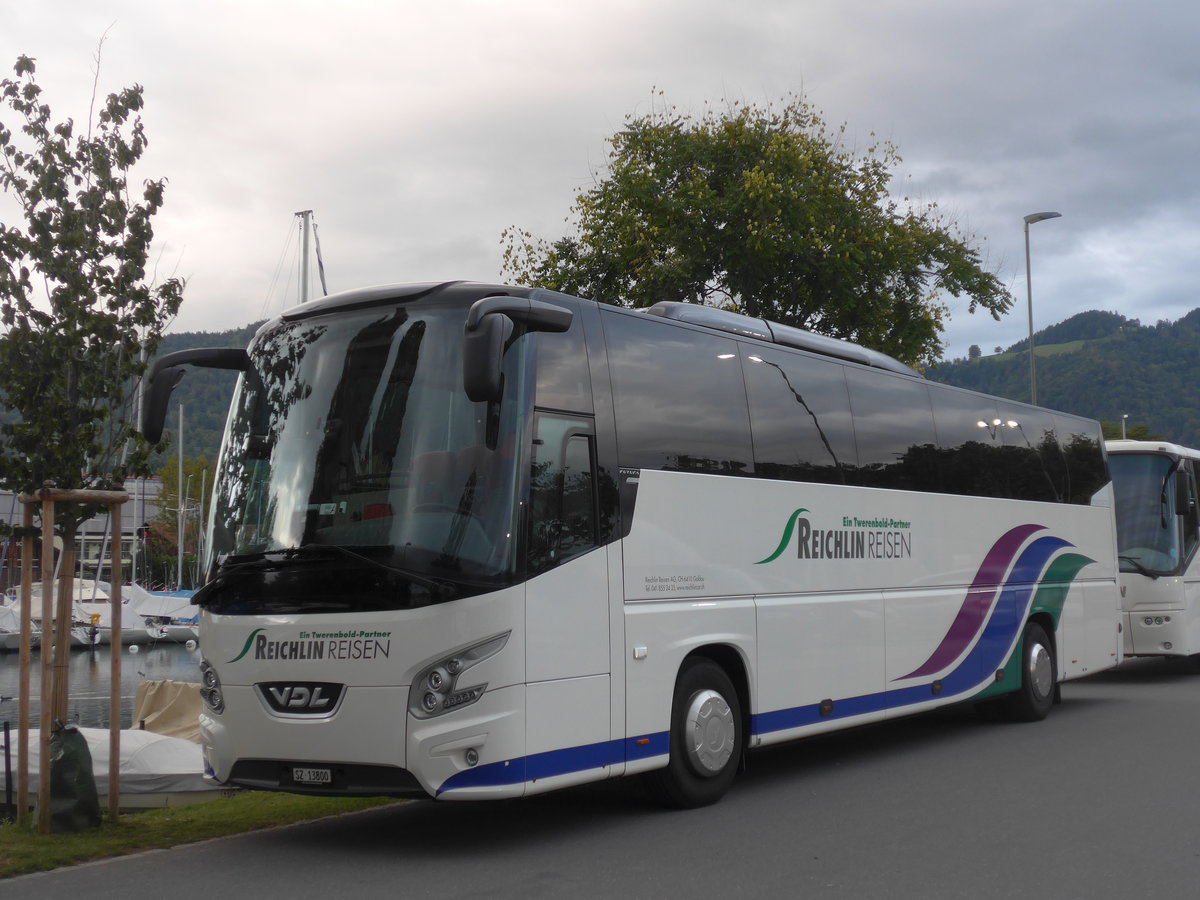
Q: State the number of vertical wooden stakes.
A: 3